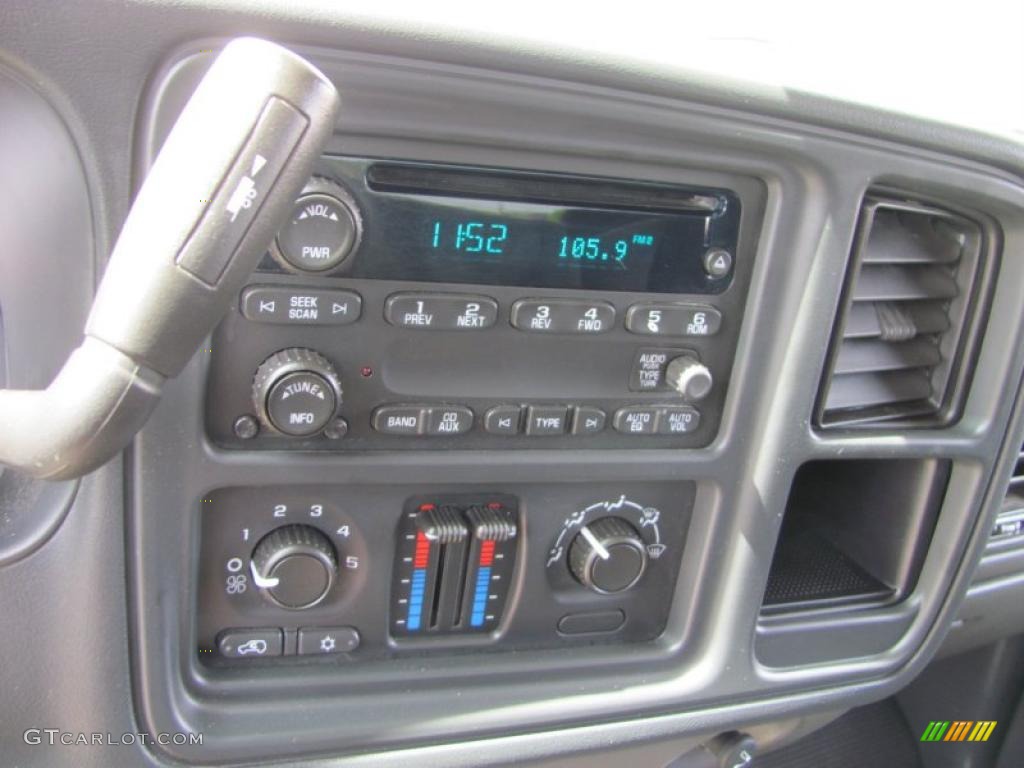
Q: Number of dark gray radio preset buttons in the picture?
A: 6